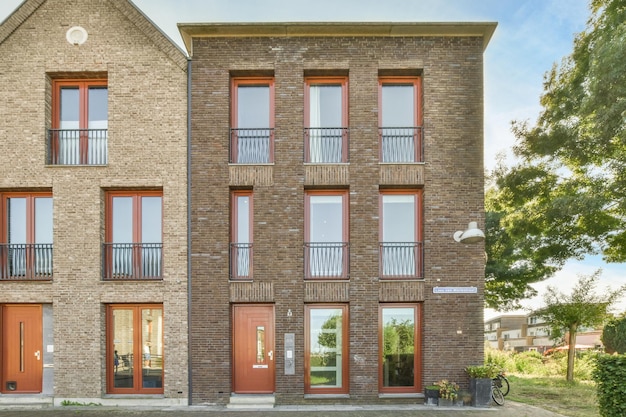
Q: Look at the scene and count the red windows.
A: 12